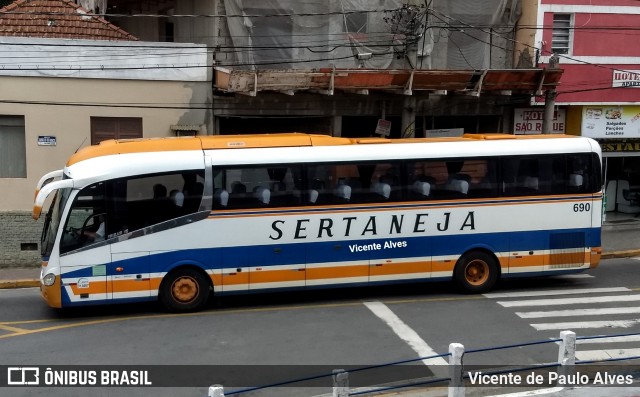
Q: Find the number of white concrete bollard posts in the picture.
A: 4